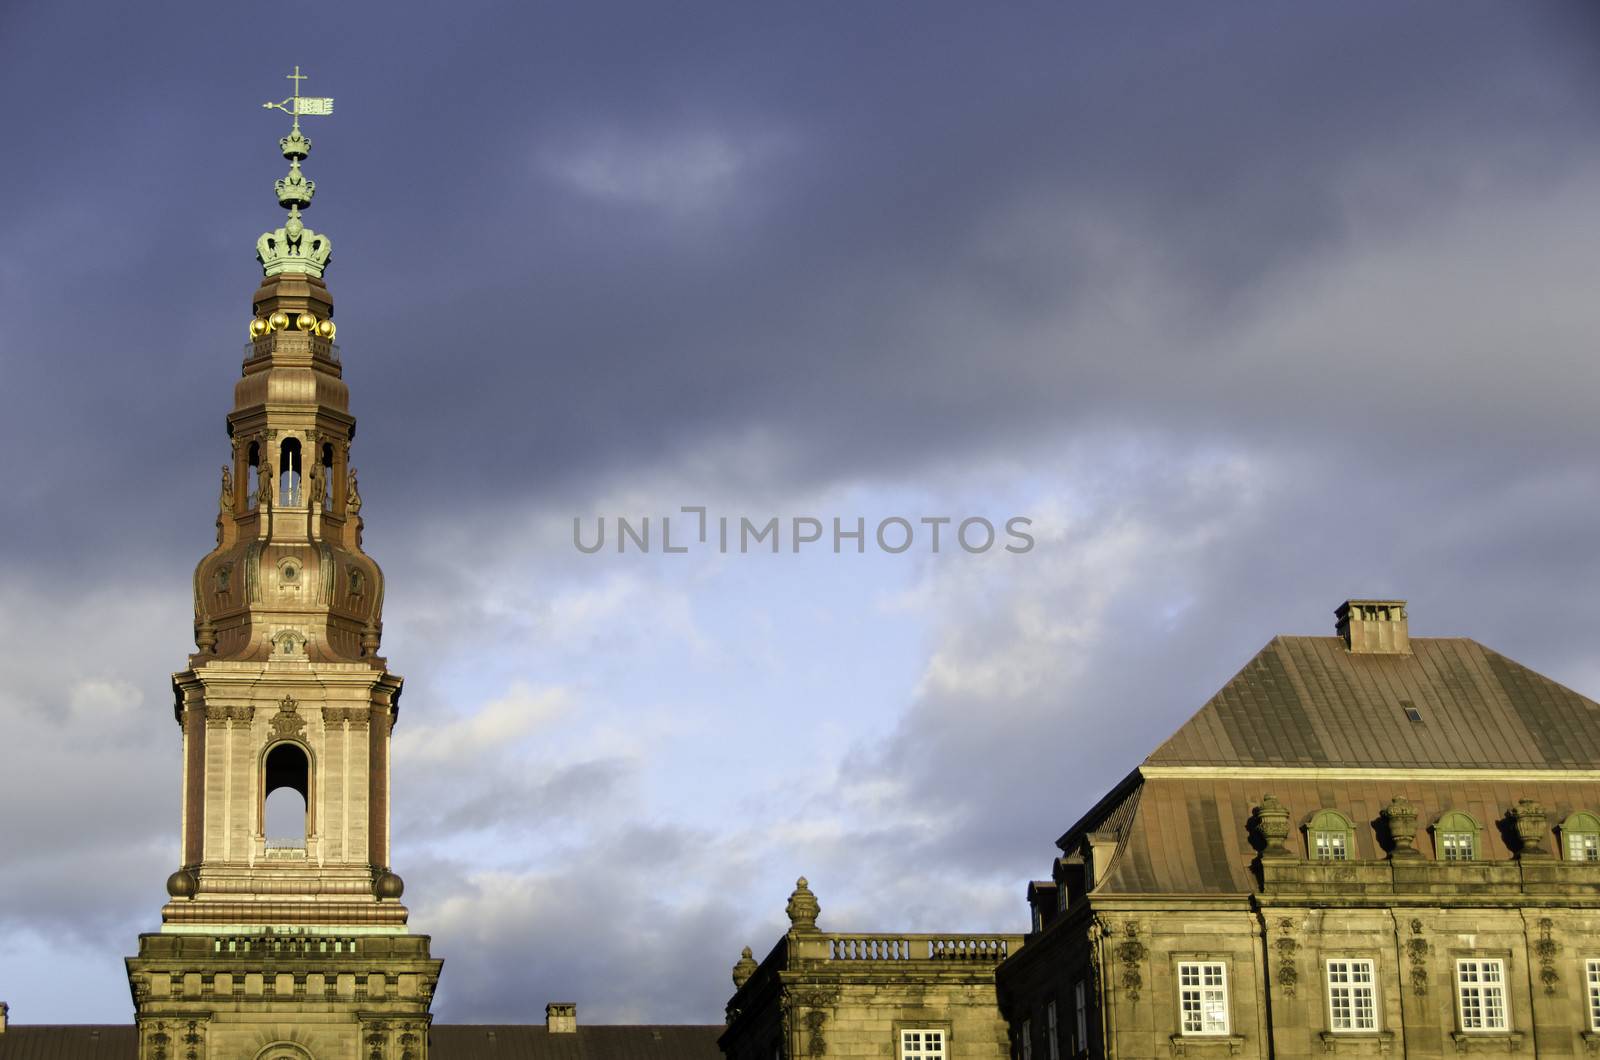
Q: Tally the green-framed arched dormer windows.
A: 3